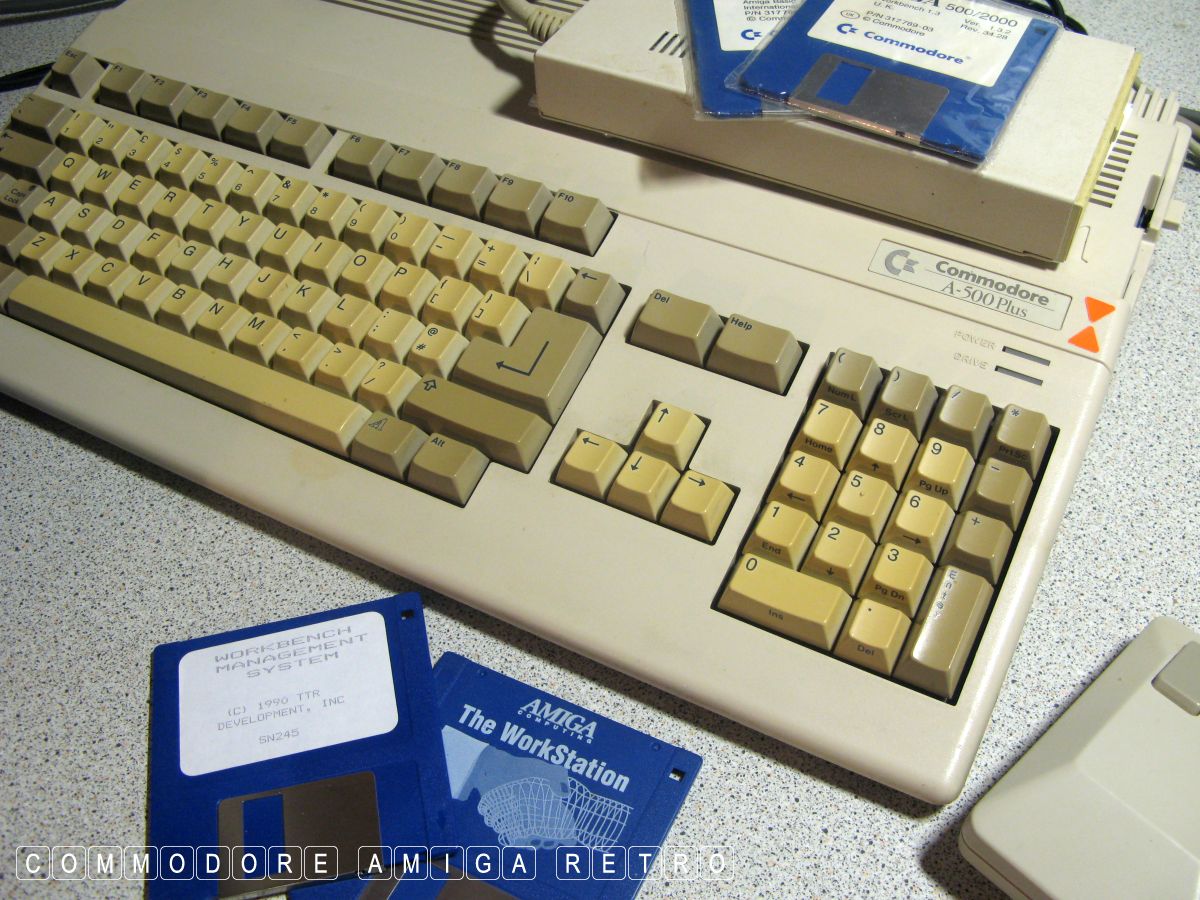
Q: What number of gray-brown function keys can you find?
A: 10